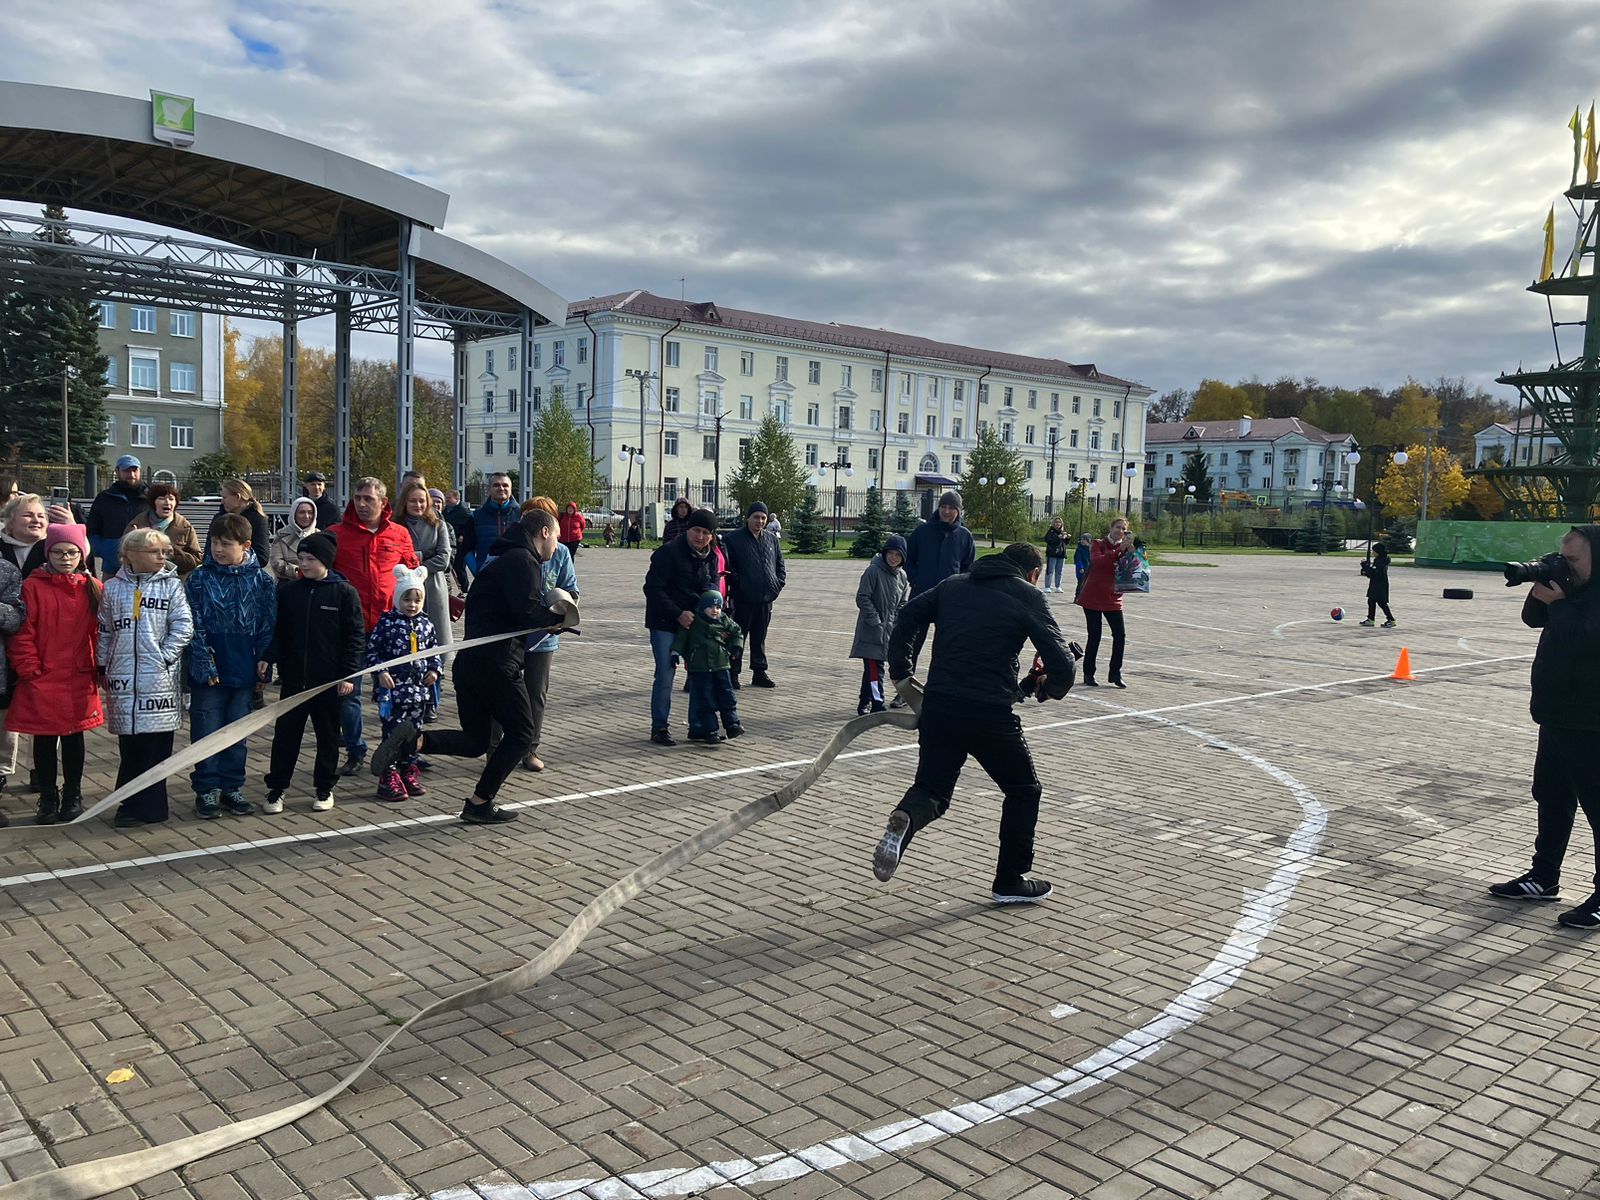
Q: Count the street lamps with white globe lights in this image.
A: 8